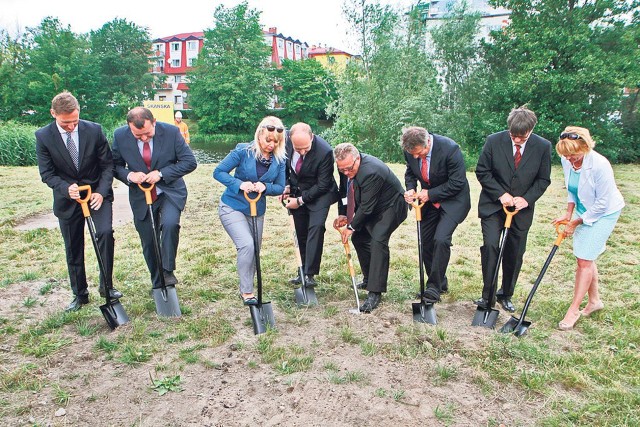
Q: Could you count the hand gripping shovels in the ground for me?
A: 8